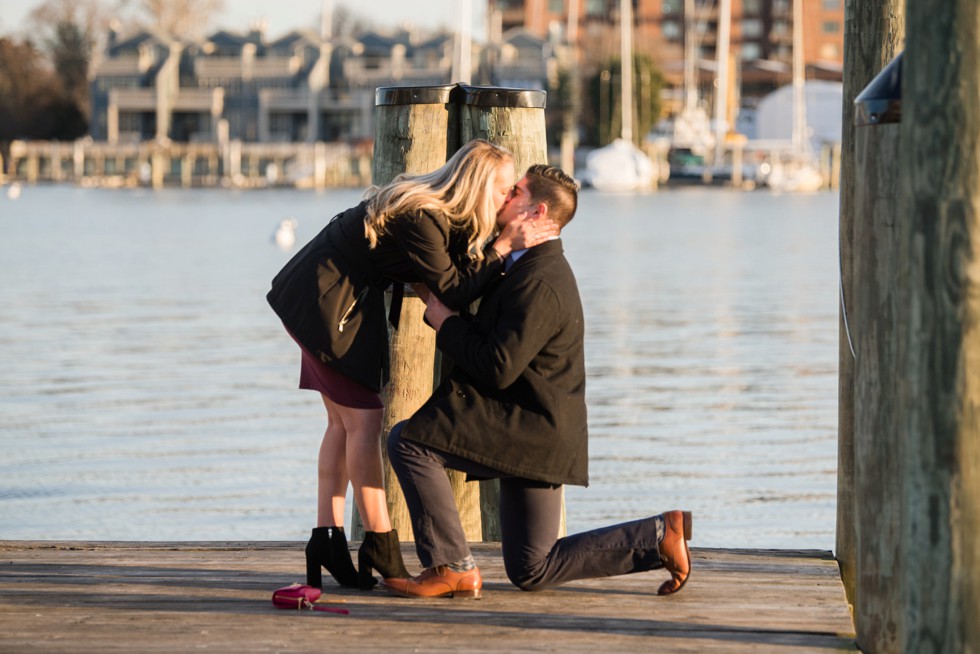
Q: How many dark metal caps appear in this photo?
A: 3